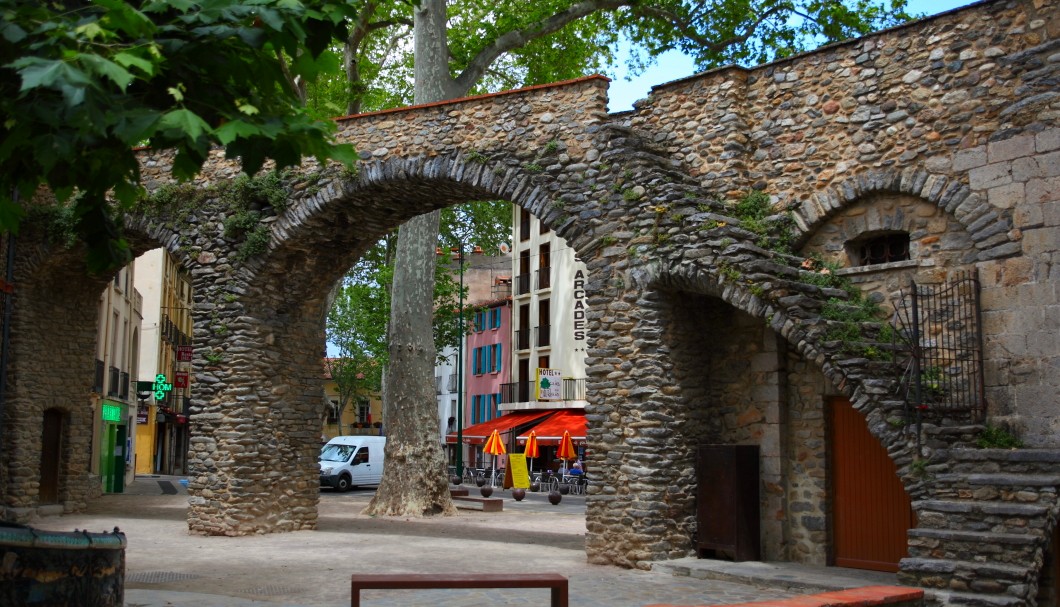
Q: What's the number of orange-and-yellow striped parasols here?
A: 3